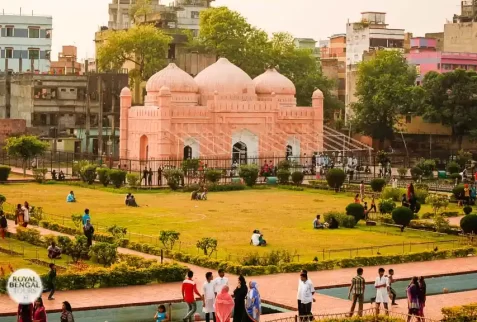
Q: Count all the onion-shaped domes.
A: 3